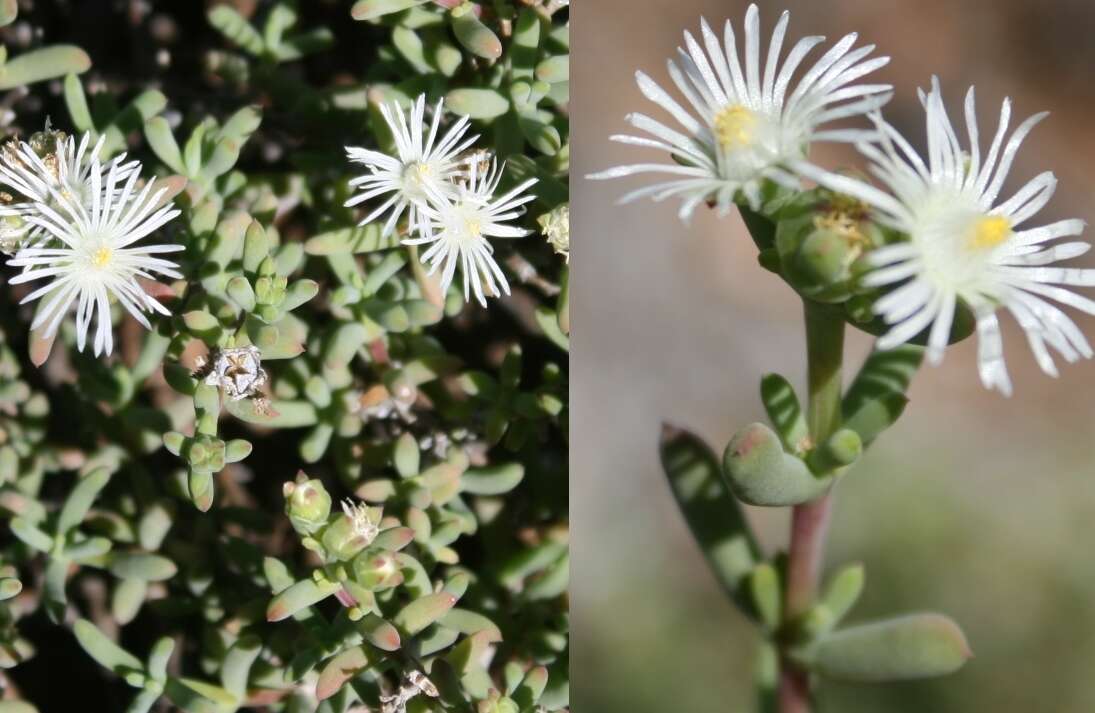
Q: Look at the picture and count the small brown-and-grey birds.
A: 0